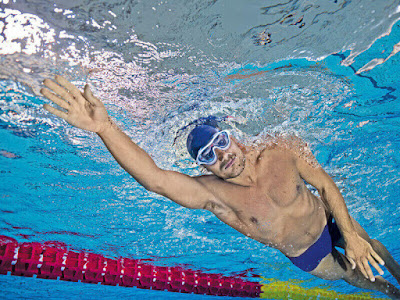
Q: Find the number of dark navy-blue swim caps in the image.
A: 1